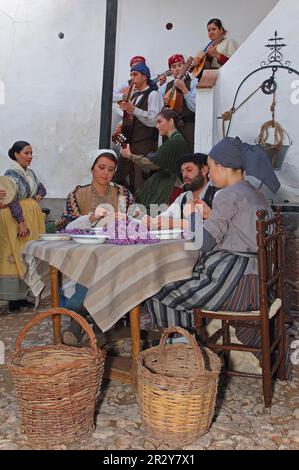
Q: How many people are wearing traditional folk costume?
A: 9